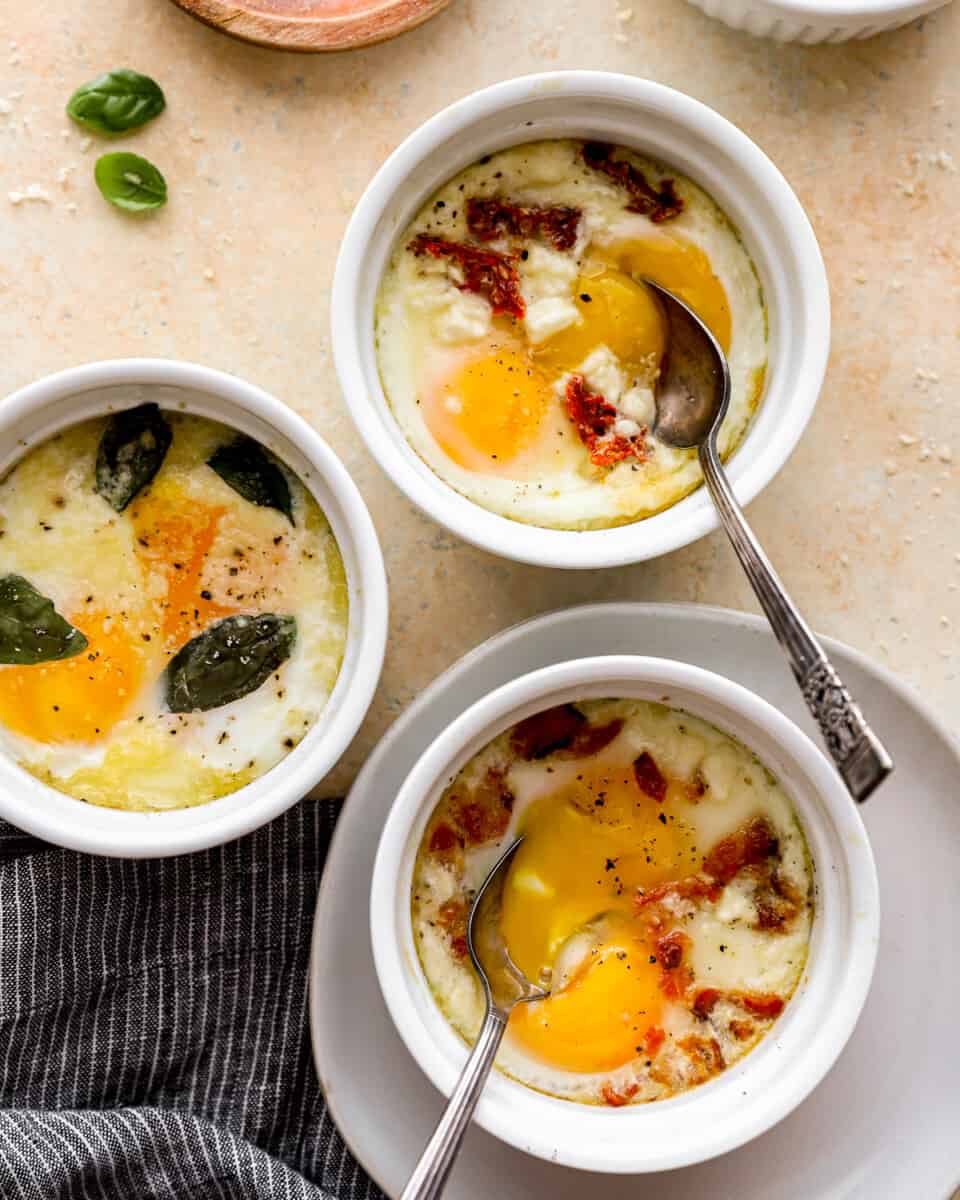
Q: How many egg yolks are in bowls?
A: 6